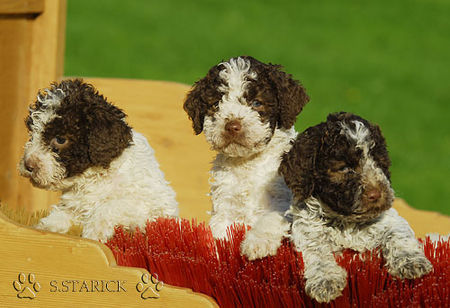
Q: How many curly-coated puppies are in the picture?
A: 3